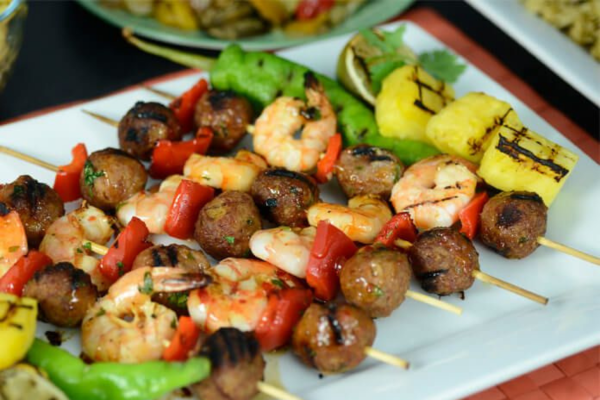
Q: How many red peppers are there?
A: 12